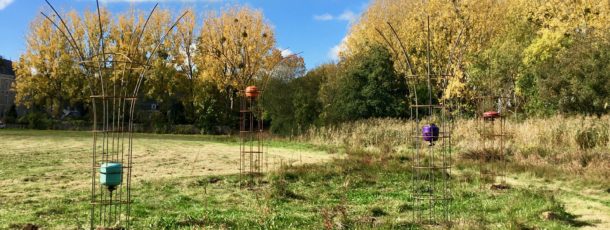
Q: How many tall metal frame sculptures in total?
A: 4